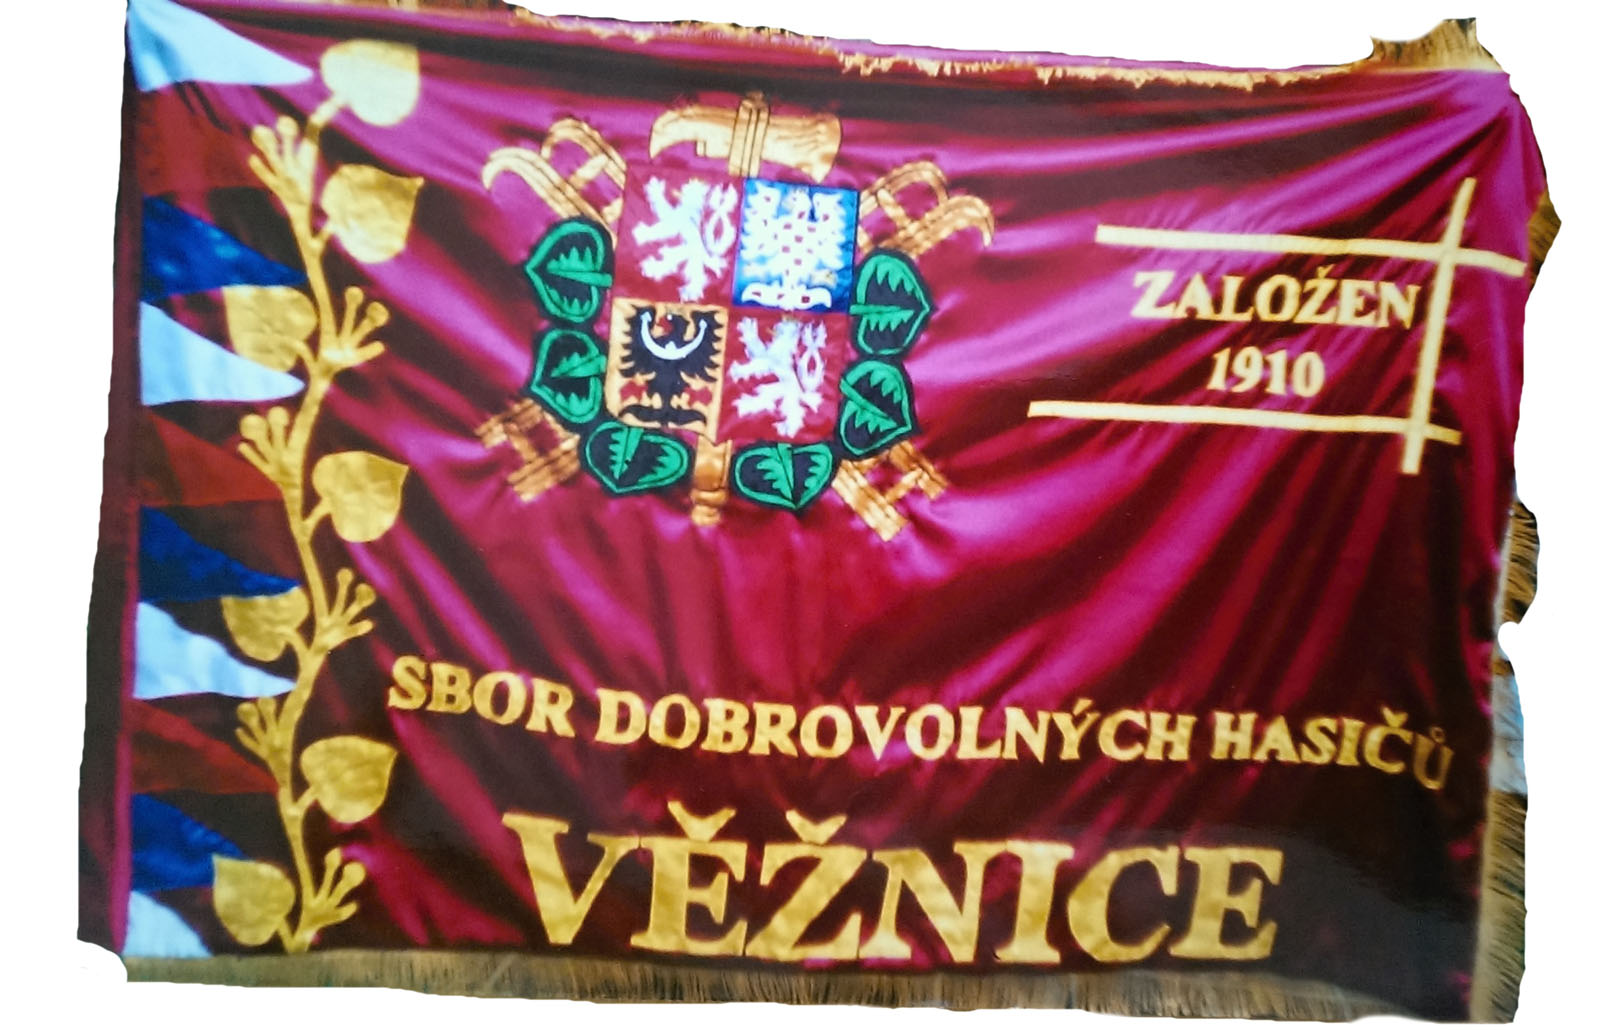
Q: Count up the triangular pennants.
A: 10